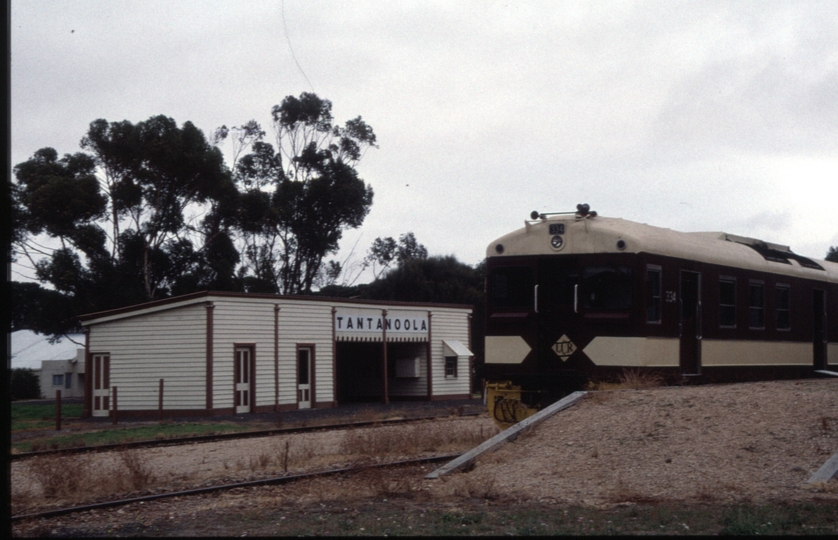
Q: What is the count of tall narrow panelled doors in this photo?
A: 3